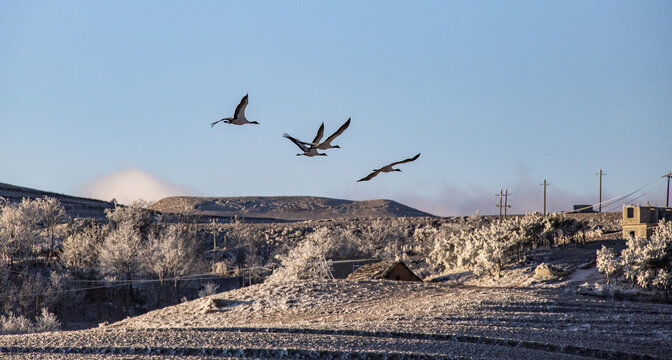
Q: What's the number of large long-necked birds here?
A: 4